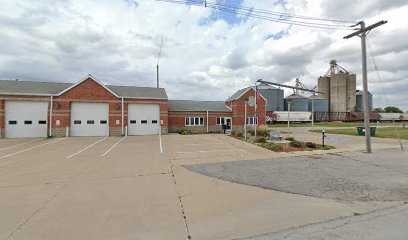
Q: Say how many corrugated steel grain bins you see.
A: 4